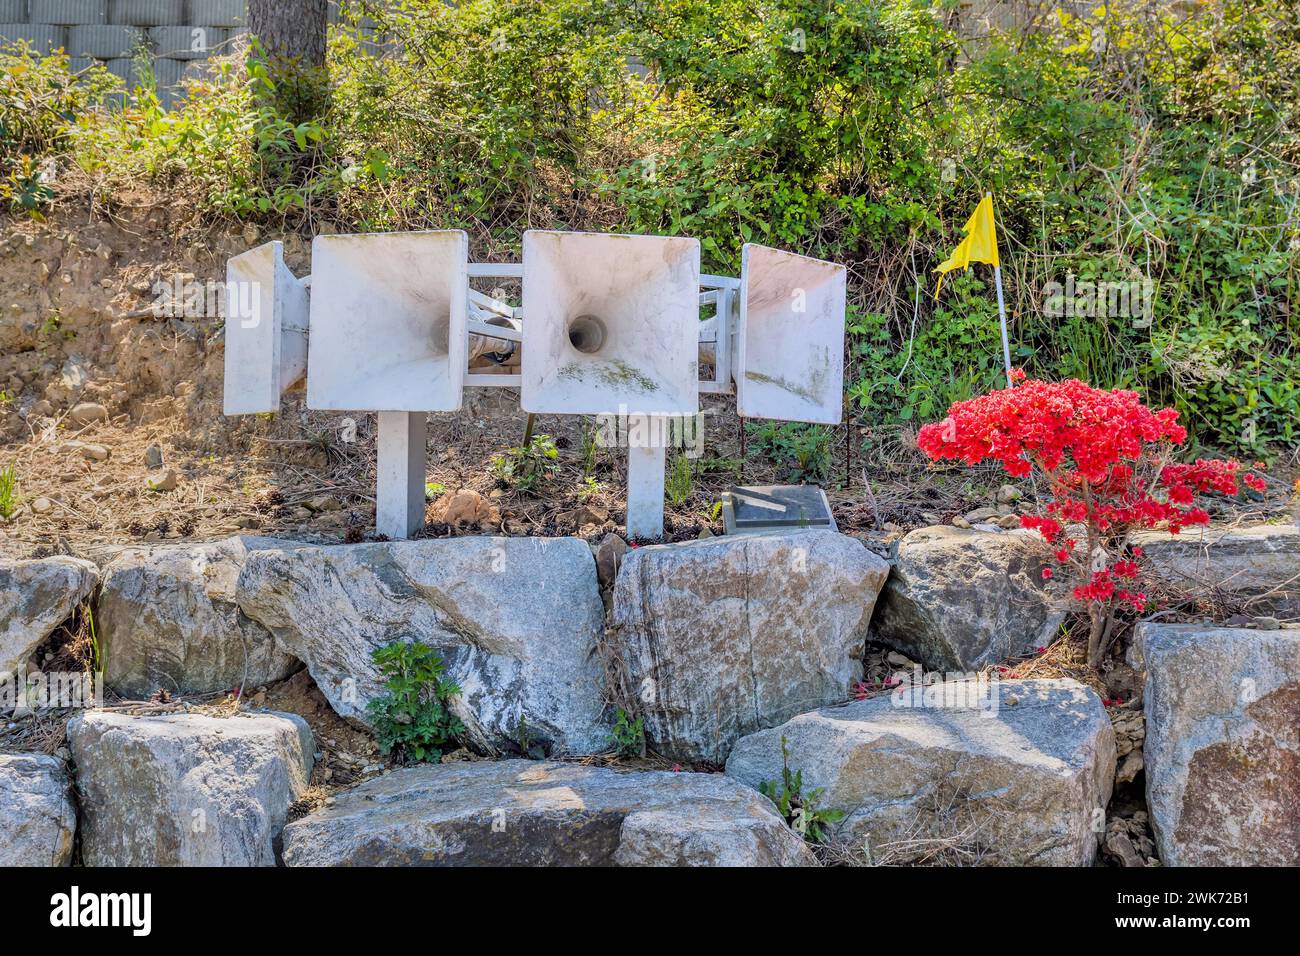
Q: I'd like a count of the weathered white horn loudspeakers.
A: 4